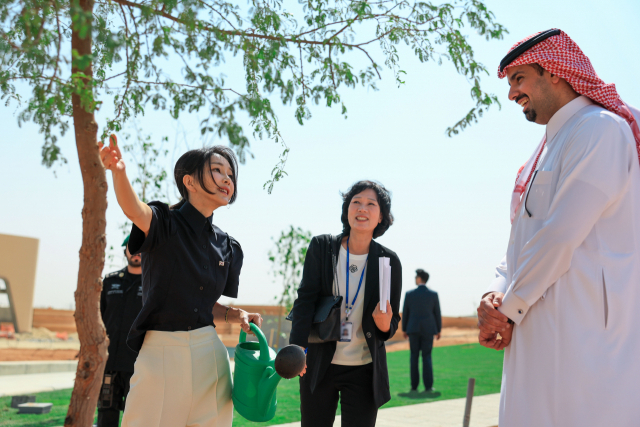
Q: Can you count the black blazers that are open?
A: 1